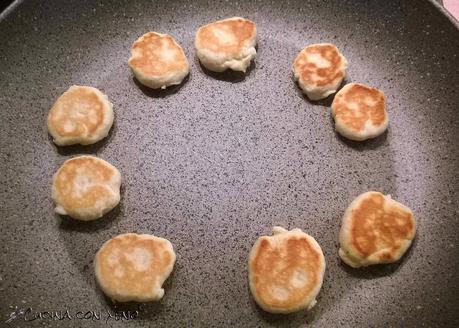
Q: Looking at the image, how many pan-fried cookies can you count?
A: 9